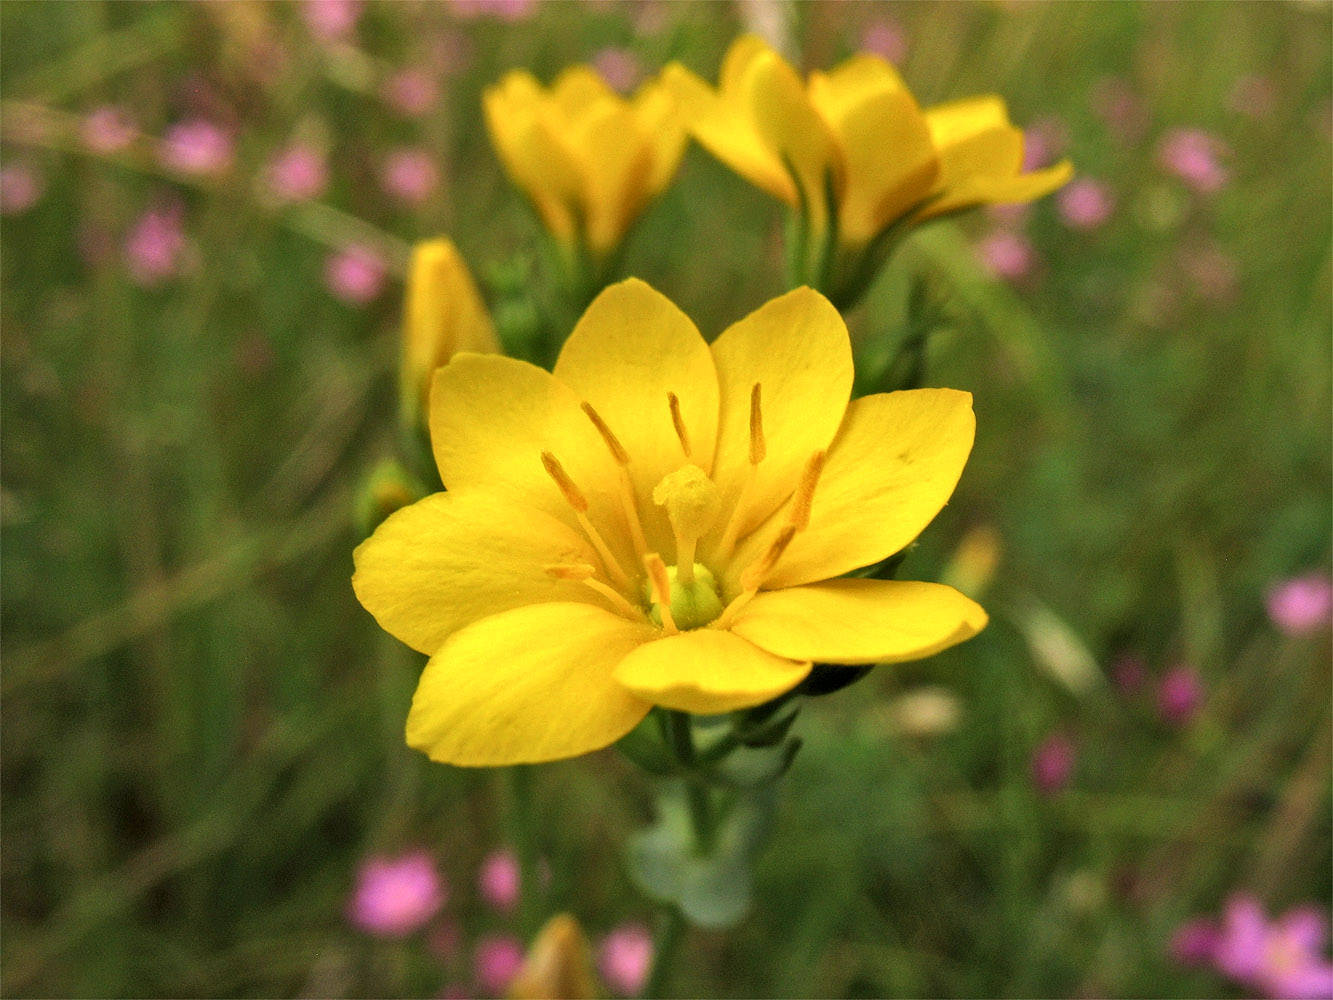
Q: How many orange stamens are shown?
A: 8